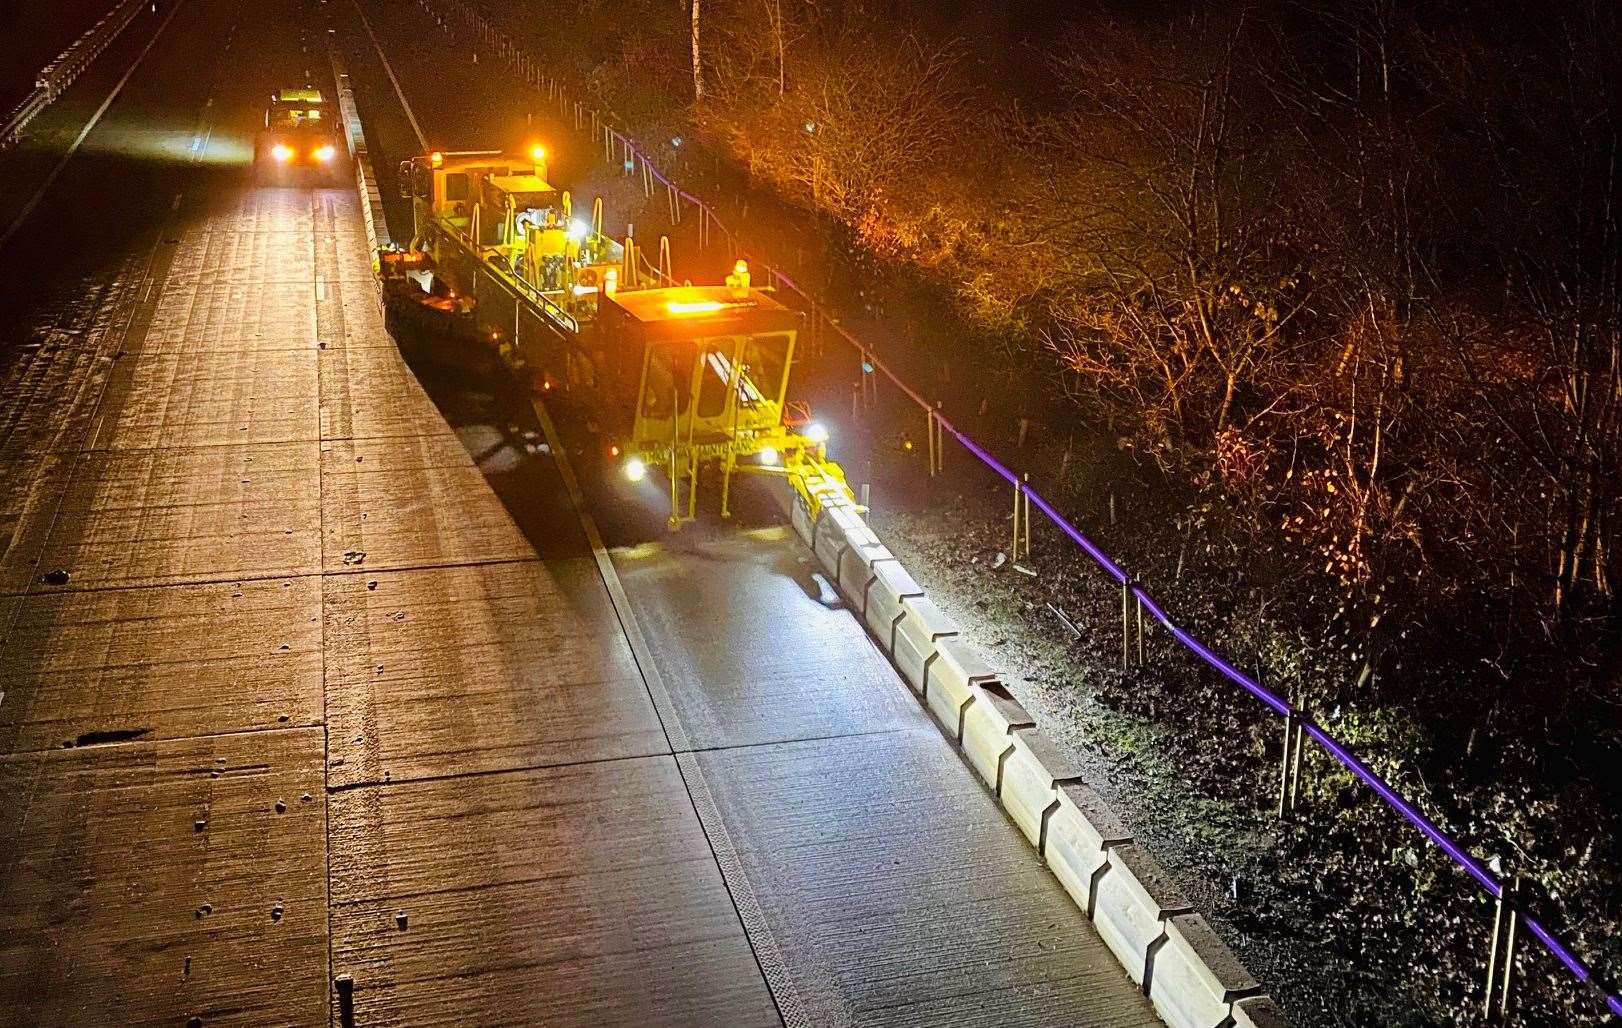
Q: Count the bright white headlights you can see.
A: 5